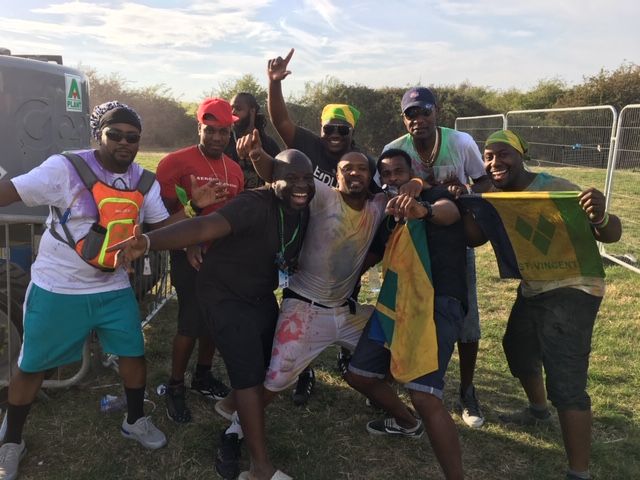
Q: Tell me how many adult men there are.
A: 9